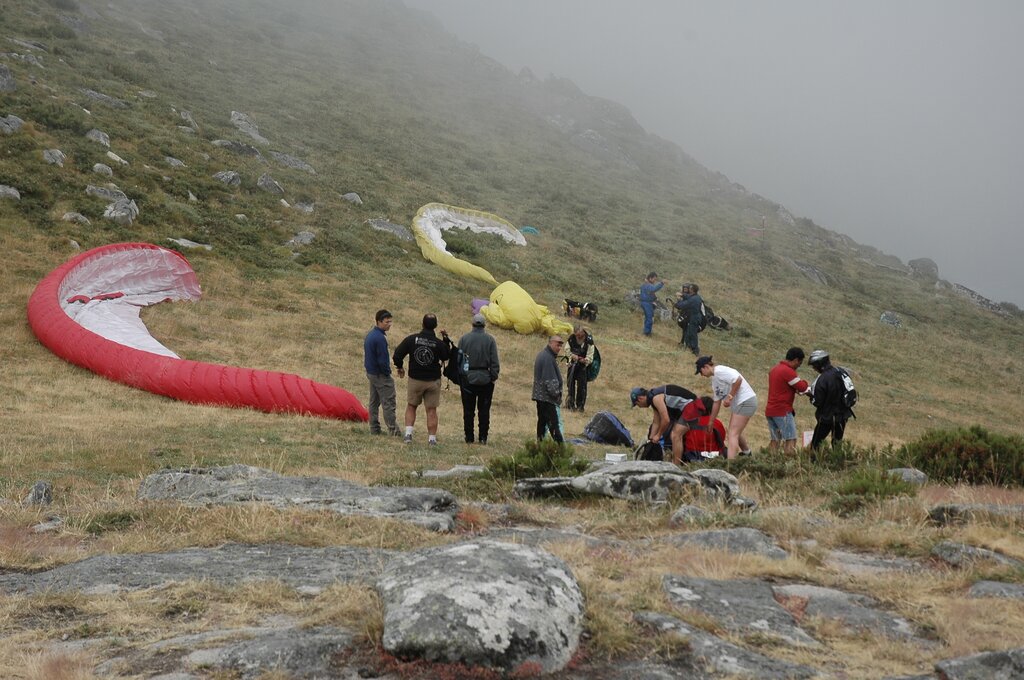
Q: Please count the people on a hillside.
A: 12